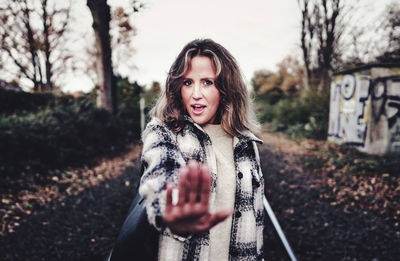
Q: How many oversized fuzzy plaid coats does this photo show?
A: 1